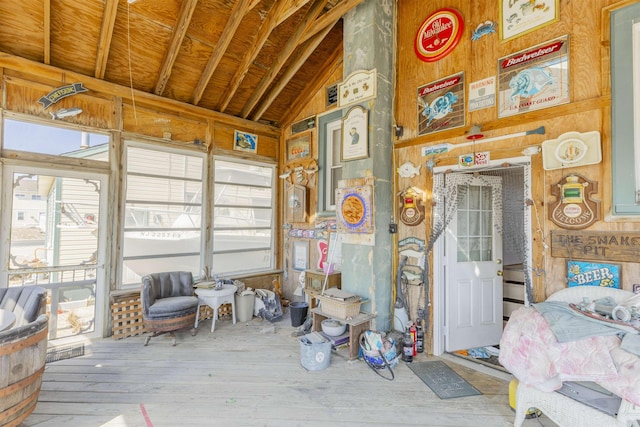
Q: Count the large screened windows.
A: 2